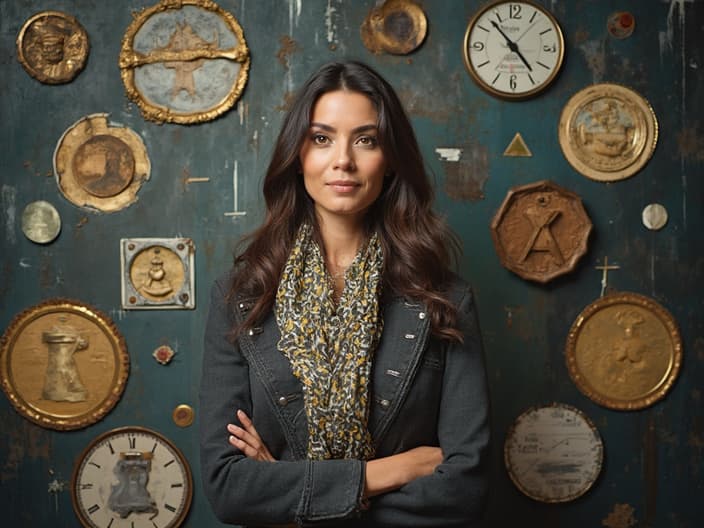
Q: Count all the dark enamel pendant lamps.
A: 0